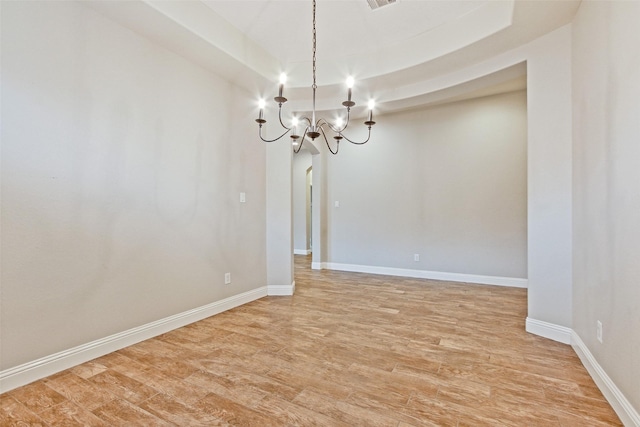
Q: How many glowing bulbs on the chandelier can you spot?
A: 6